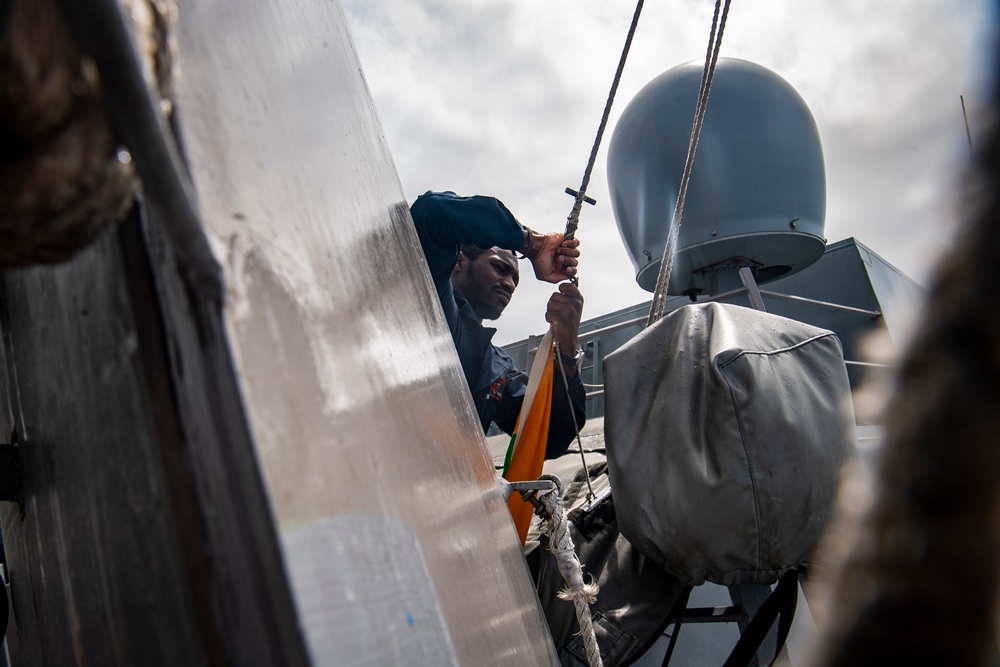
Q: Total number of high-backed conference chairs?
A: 0